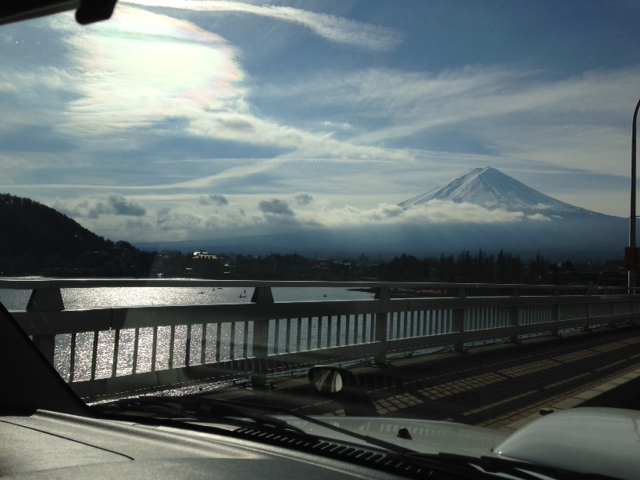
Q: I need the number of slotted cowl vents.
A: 1